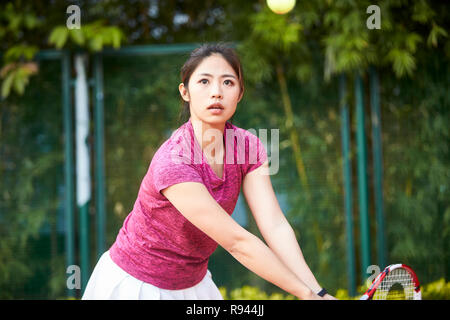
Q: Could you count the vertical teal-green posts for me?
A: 6